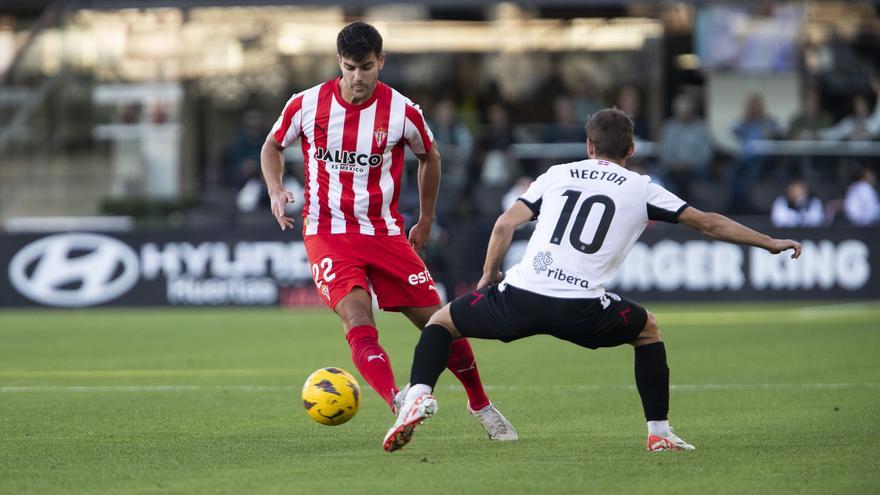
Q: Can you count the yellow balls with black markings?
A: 1